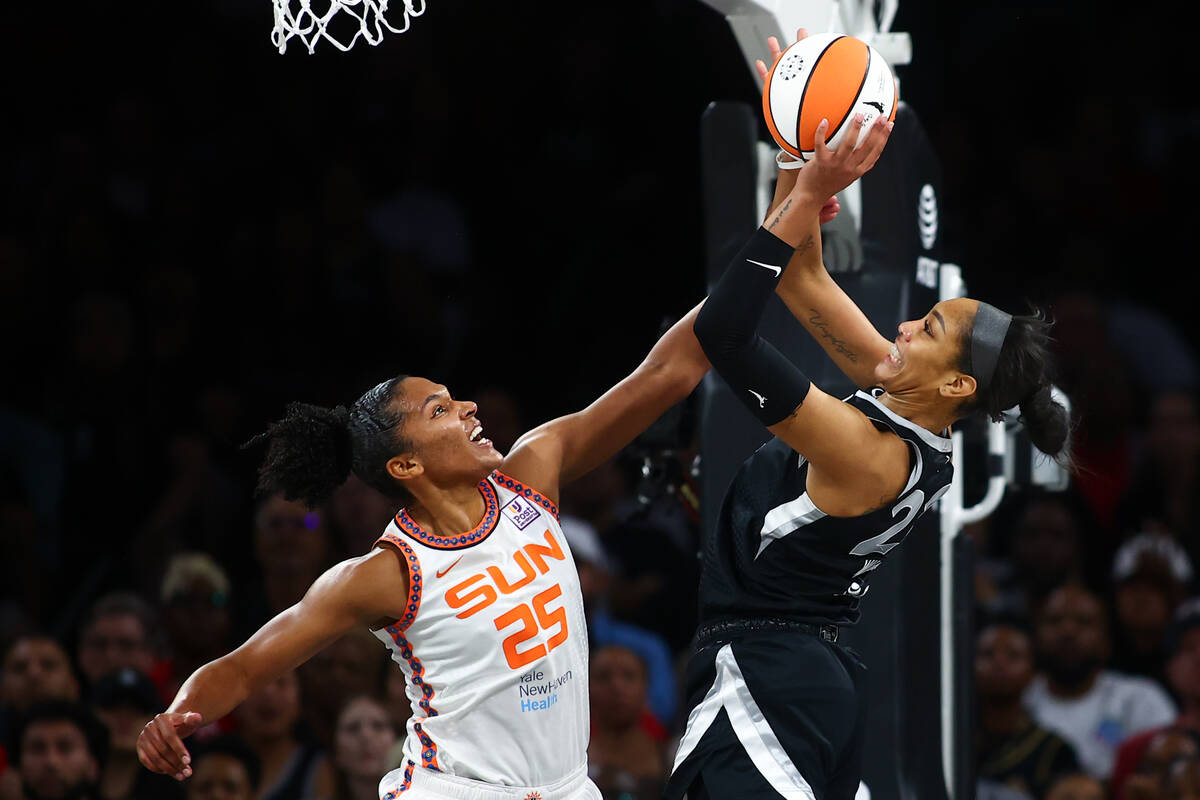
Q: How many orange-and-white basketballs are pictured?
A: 1